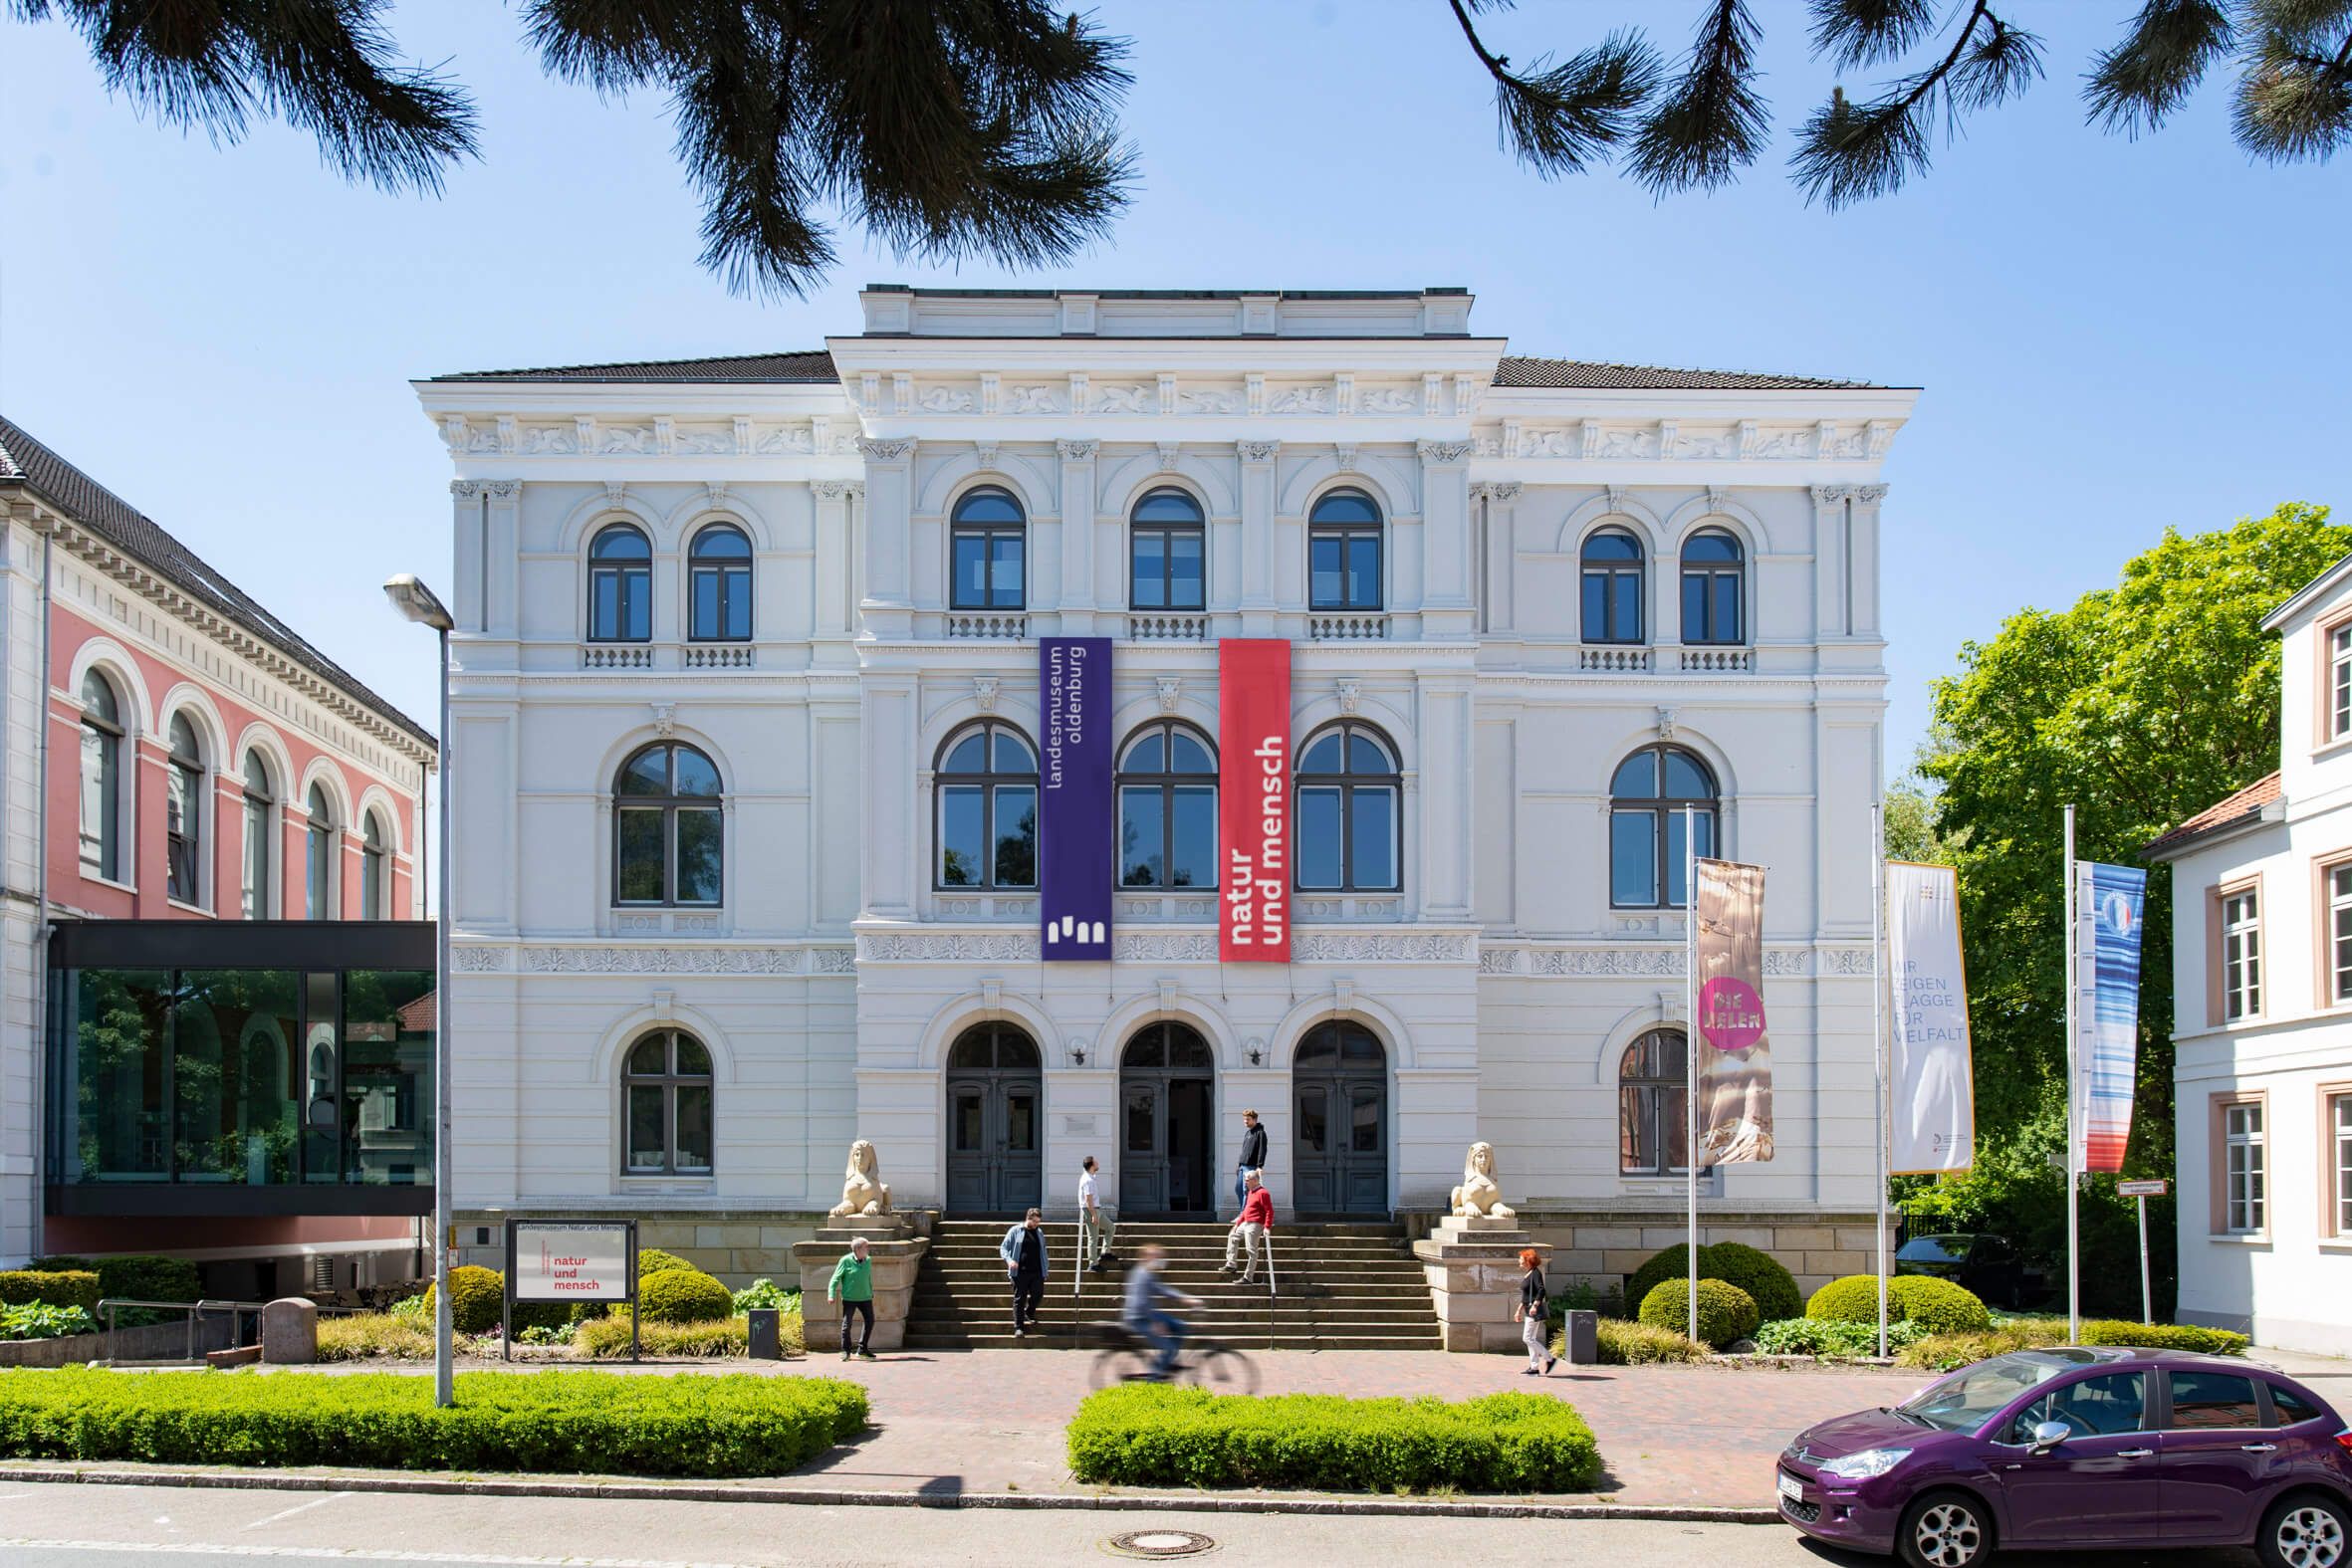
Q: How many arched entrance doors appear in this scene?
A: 3